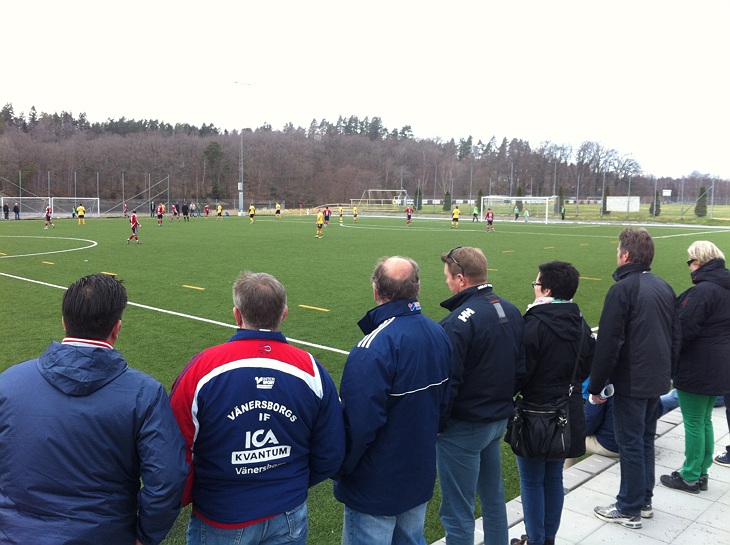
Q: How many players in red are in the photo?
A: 9